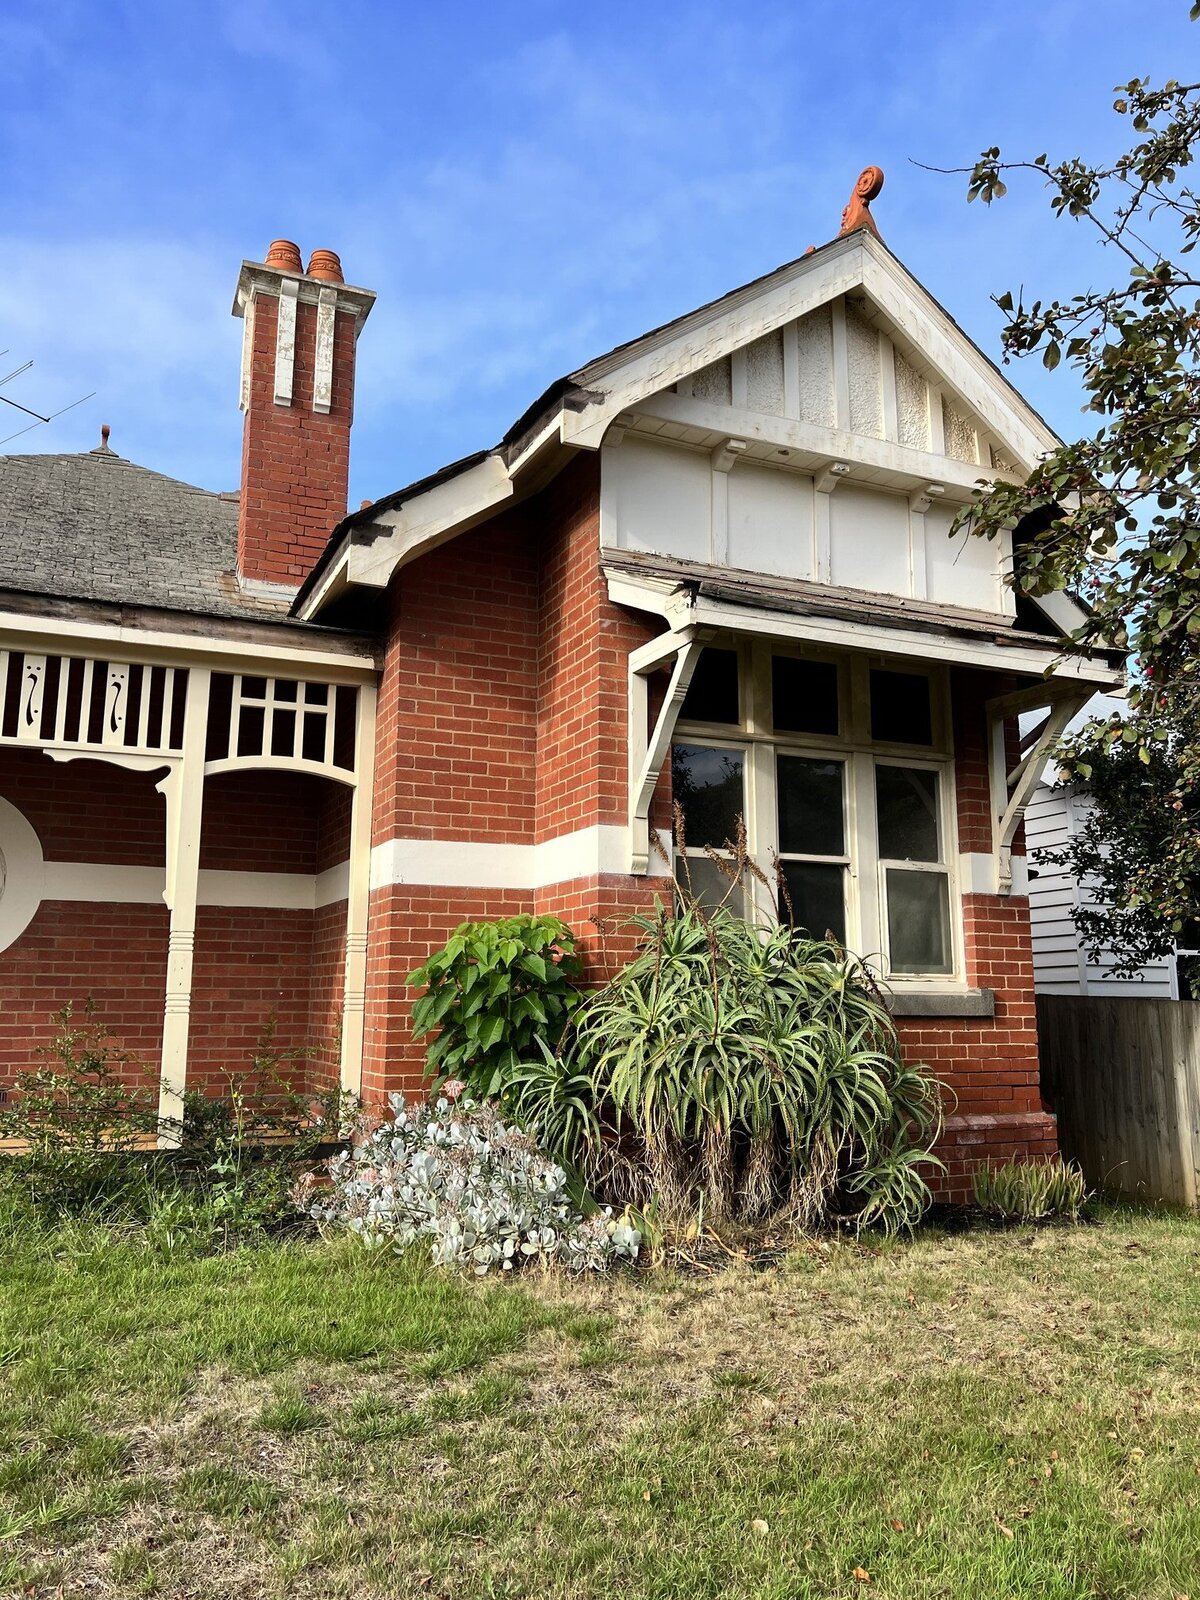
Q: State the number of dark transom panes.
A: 3